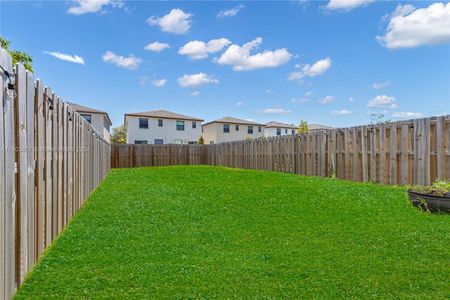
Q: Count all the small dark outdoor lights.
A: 3